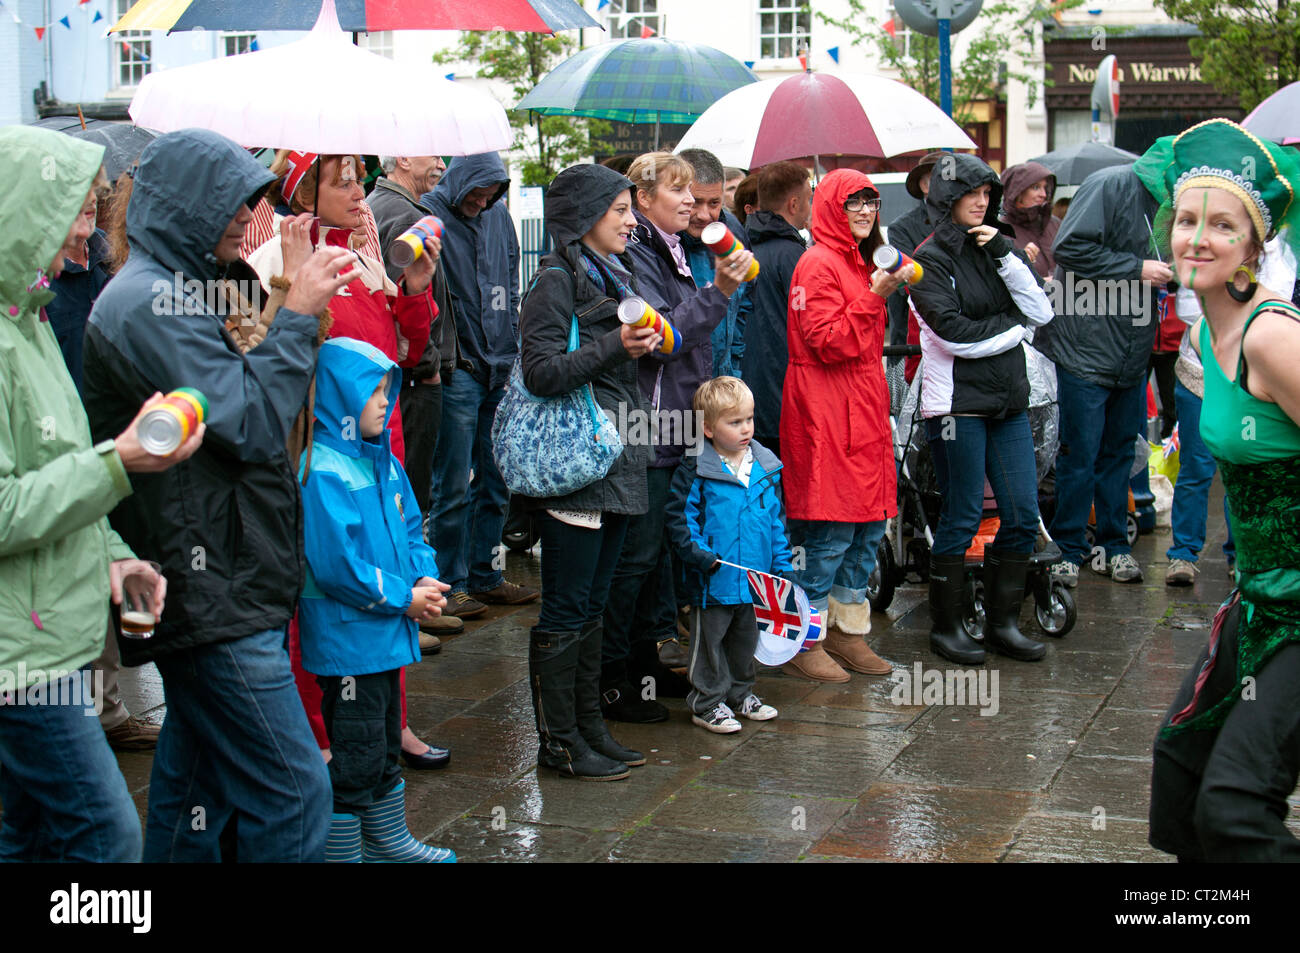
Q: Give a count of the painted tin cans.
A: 5